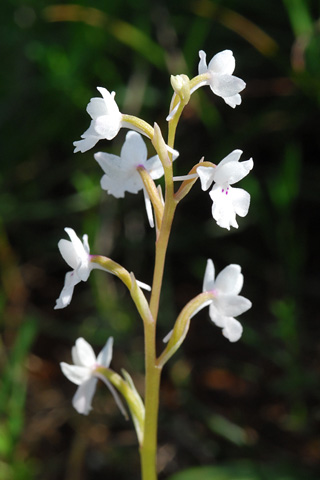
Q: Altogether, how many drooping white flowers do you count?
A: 7